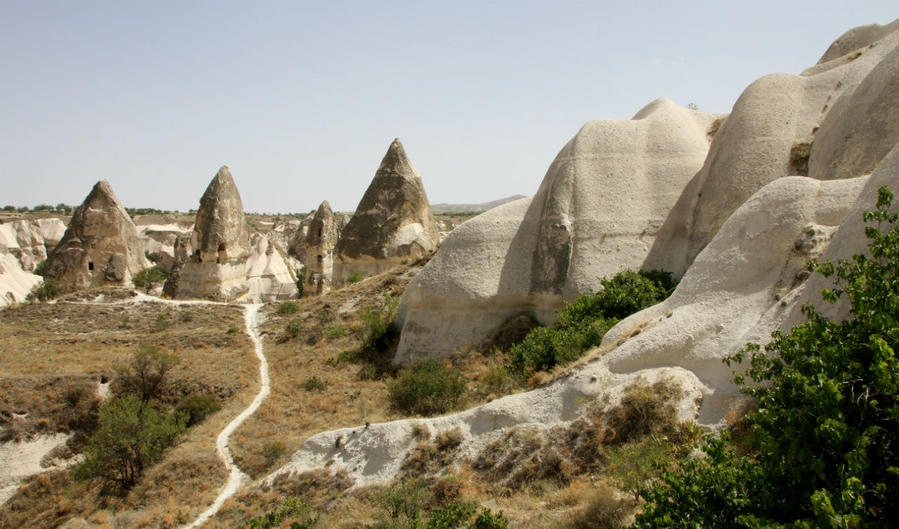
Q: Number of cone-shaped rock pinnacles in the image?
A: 4